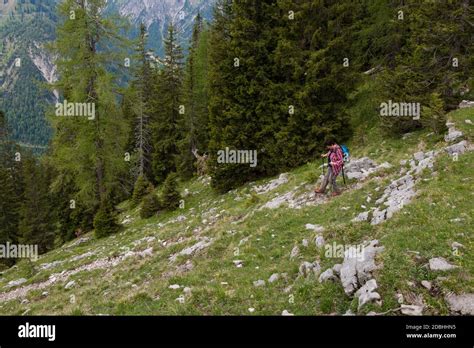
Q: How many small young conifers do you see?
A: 4